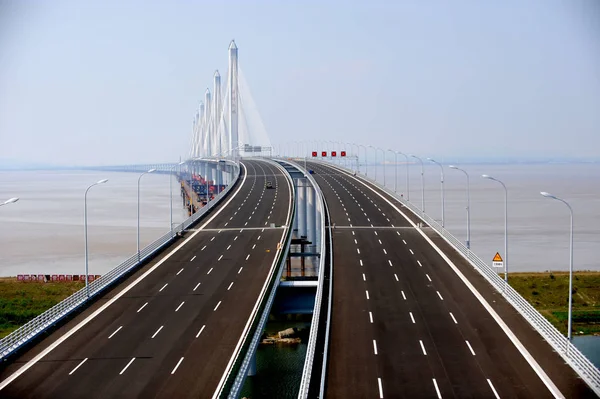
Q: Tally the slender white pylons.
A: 6